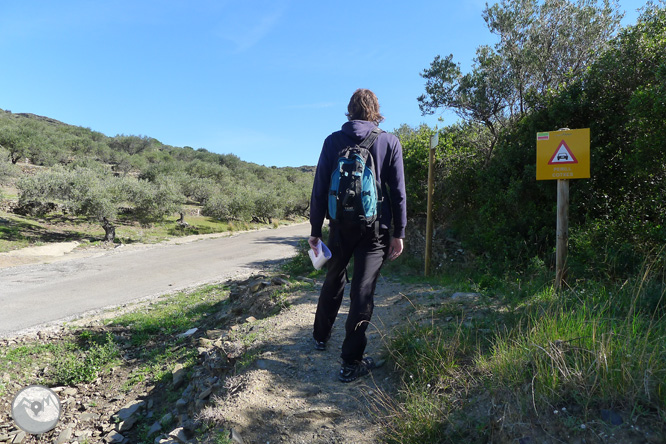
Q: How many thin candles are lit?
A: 0